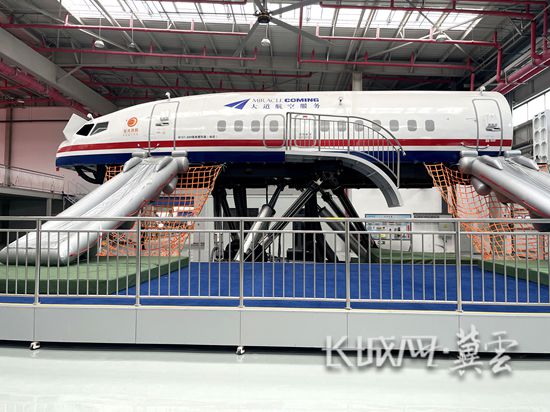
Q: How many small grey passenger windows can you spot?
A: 11